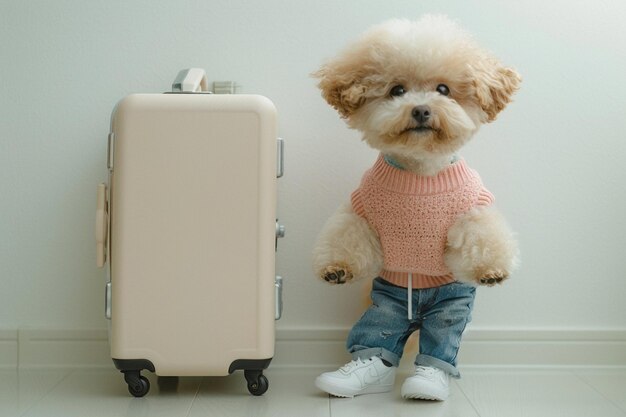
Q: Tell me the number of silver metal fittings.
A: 5